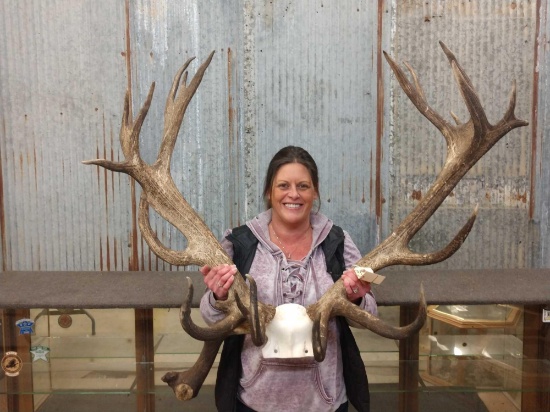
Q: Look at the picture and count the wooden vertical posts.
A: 4